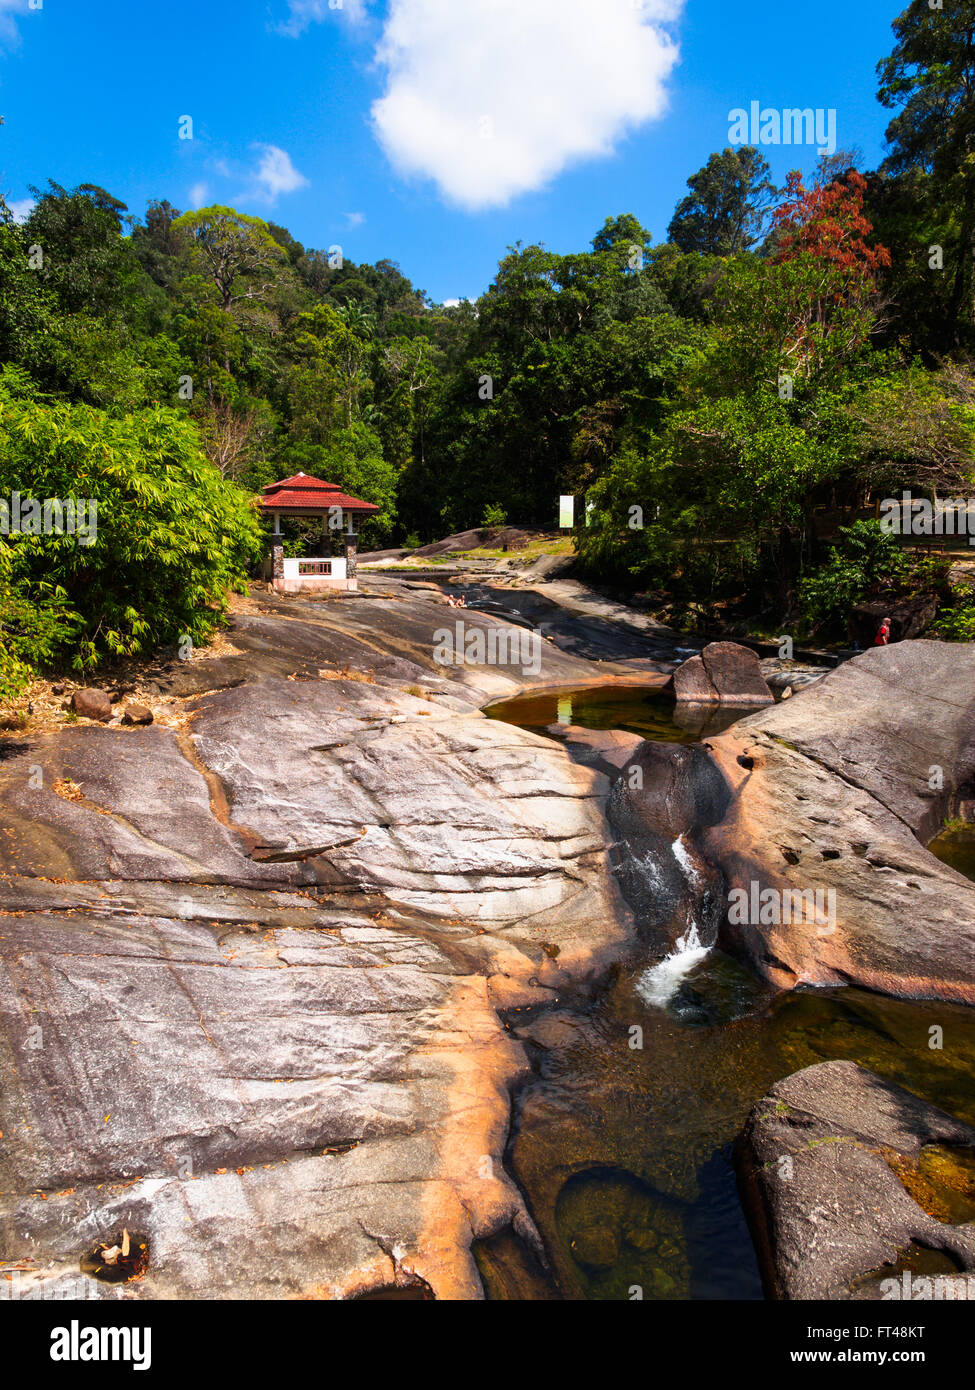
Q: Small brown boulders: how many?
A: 2